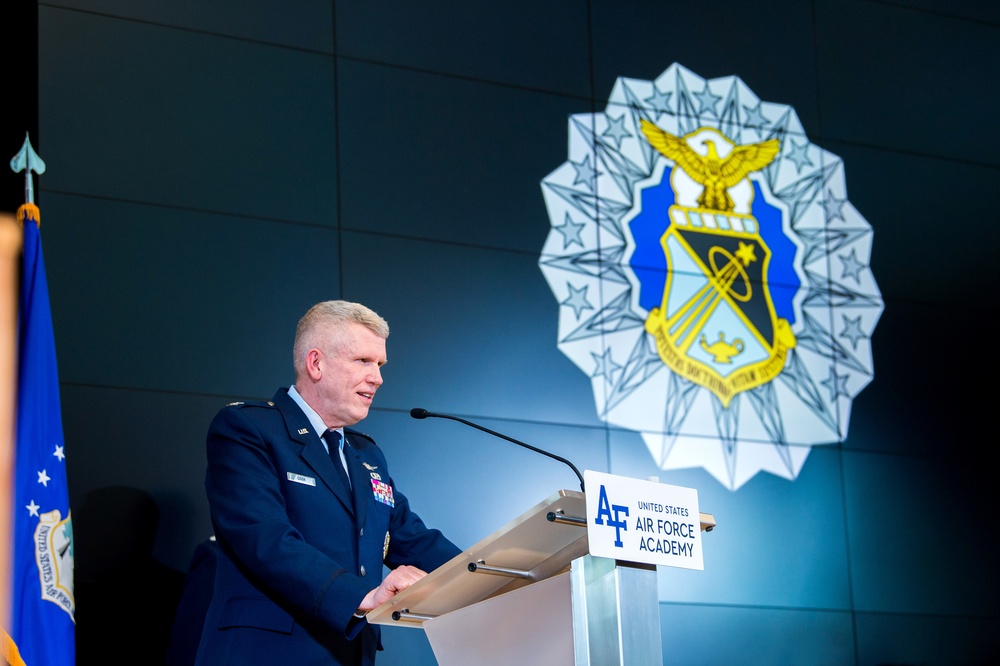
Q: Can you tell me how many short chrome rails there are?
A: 3